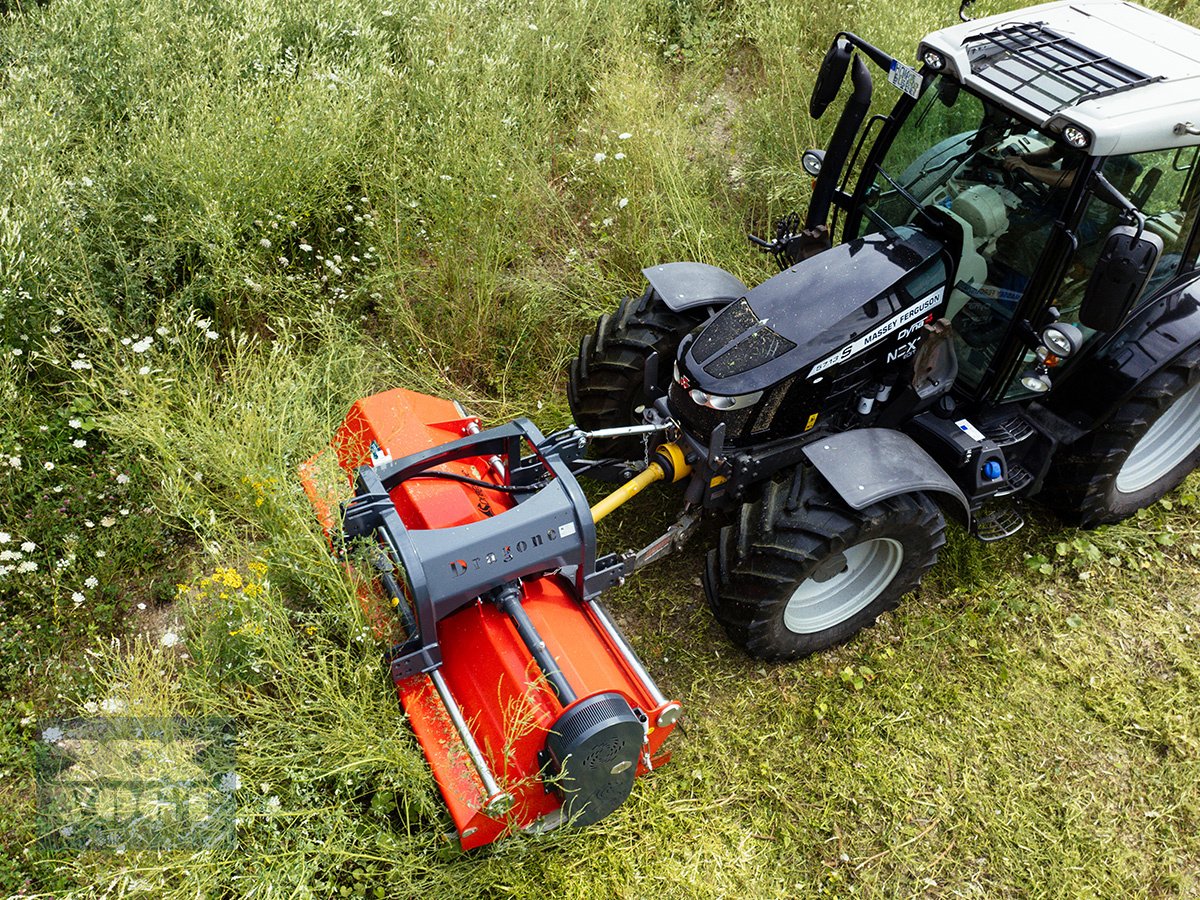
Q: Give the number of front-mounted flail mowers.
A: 1